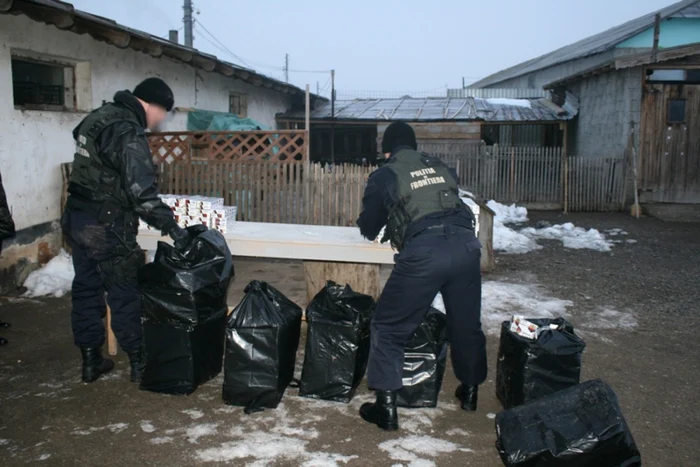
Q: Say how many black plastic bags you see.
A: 6